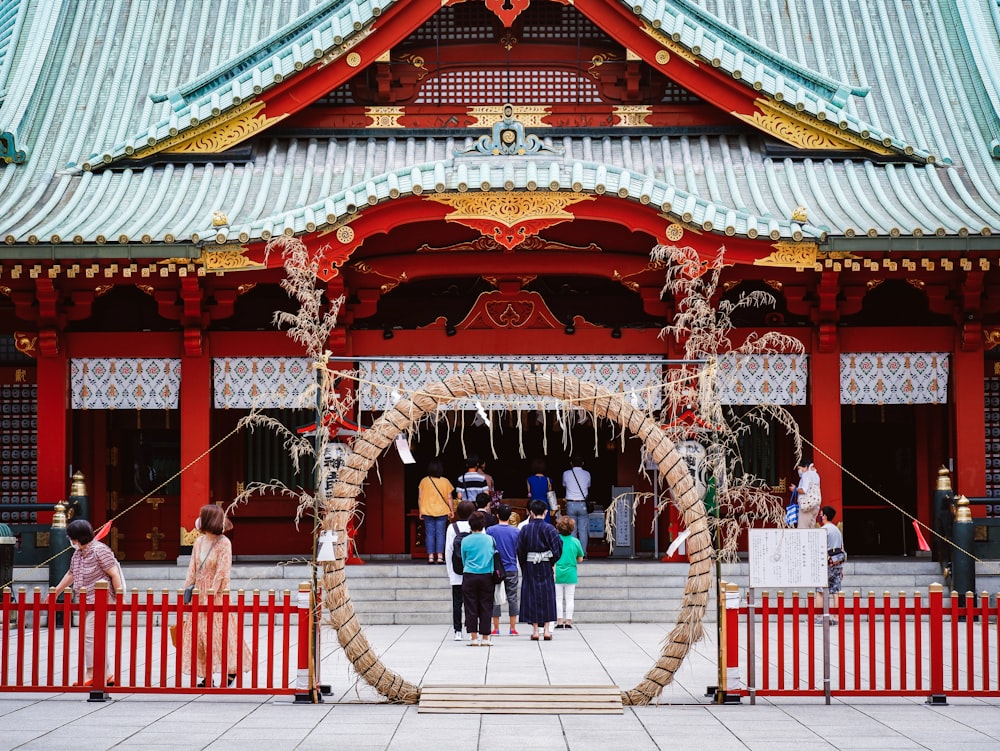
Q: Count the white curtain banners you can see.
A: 5